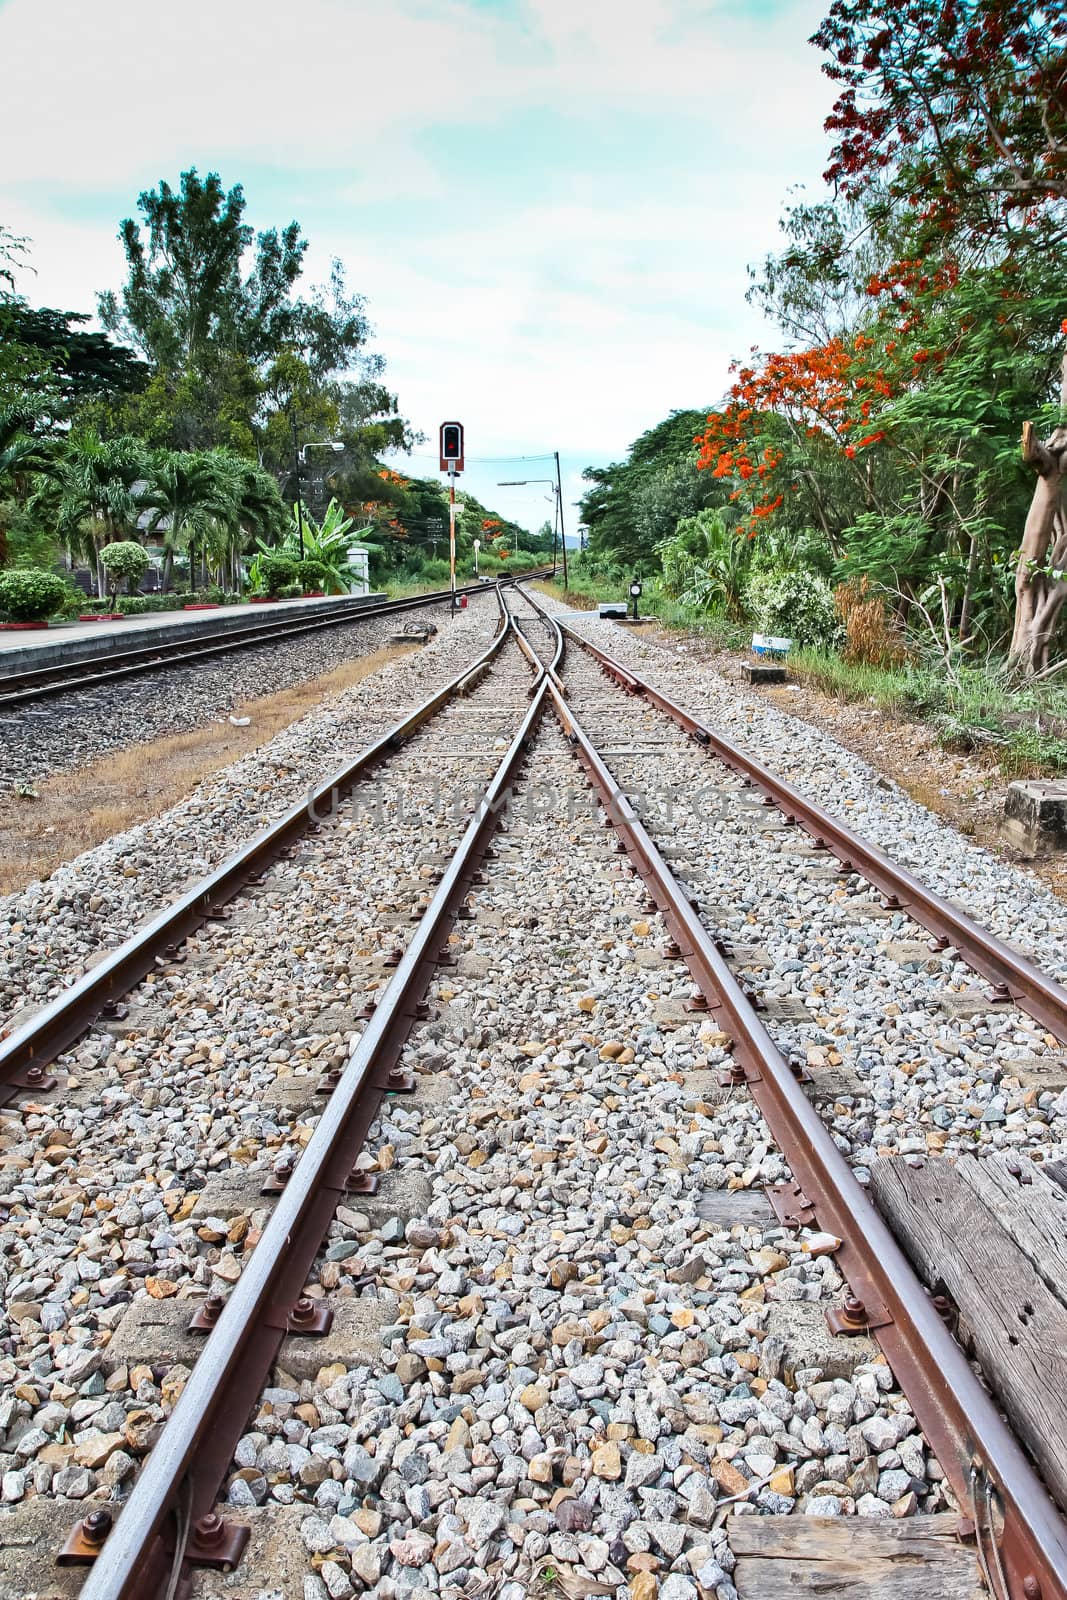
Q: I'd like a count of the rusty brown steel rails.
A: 4